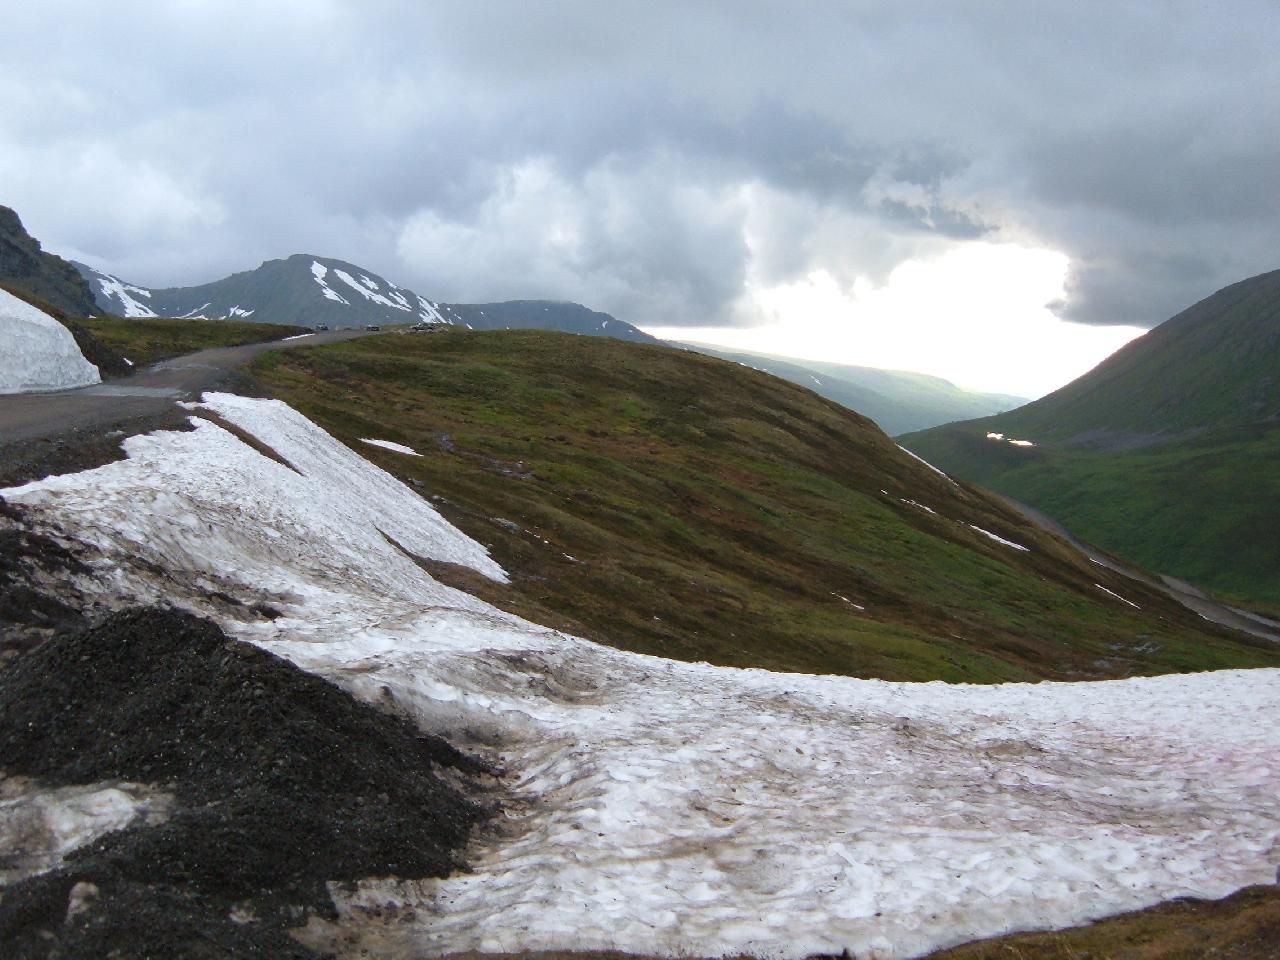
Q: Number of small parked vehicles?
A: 3